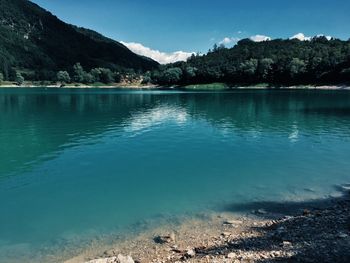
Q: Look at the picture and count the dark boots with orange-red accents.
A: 0